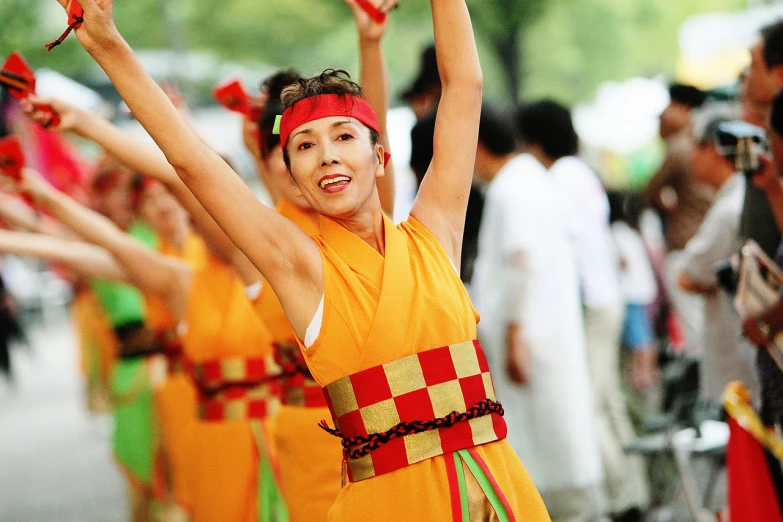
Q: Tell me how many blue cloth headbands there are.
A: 0